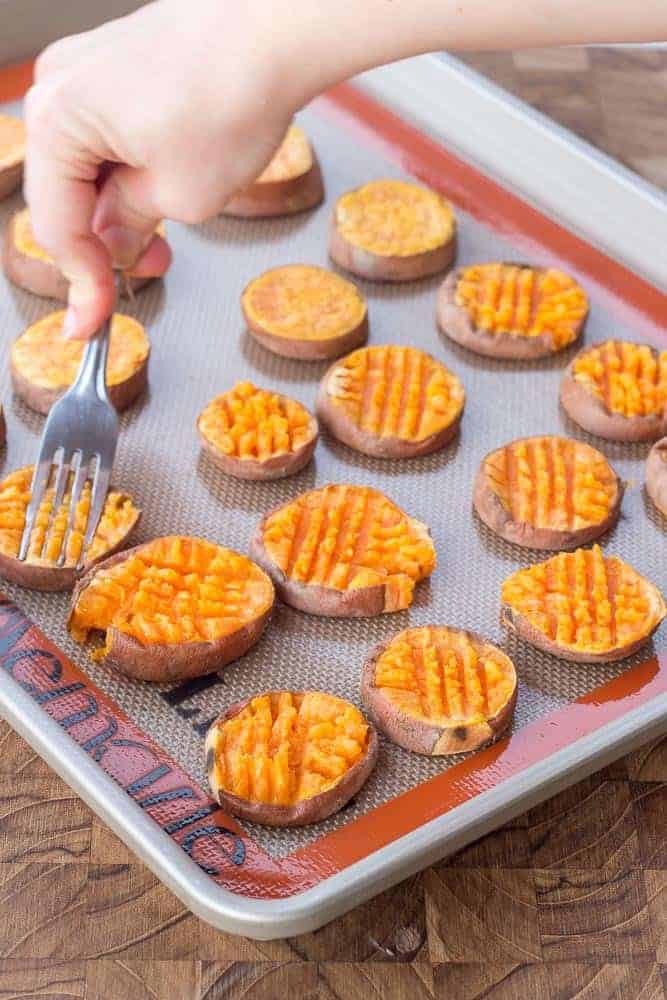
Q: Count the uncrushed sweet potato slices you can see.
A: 6